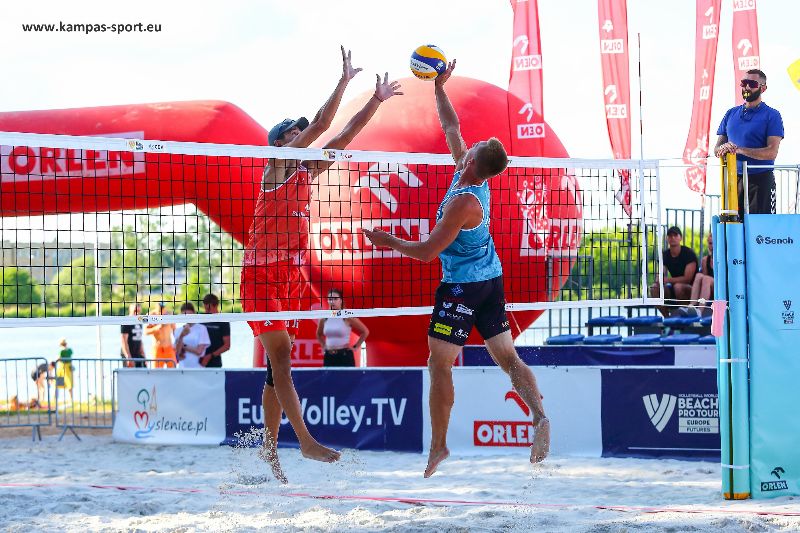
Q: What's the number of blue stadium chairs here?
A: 9